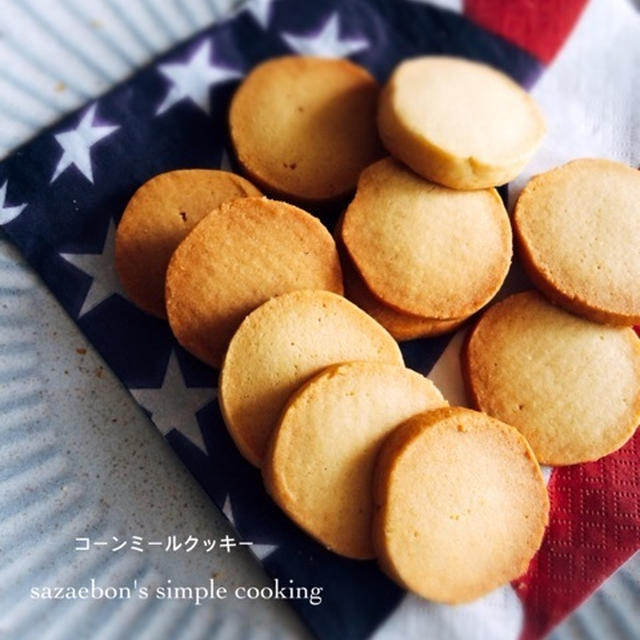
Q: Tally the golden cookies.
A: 11